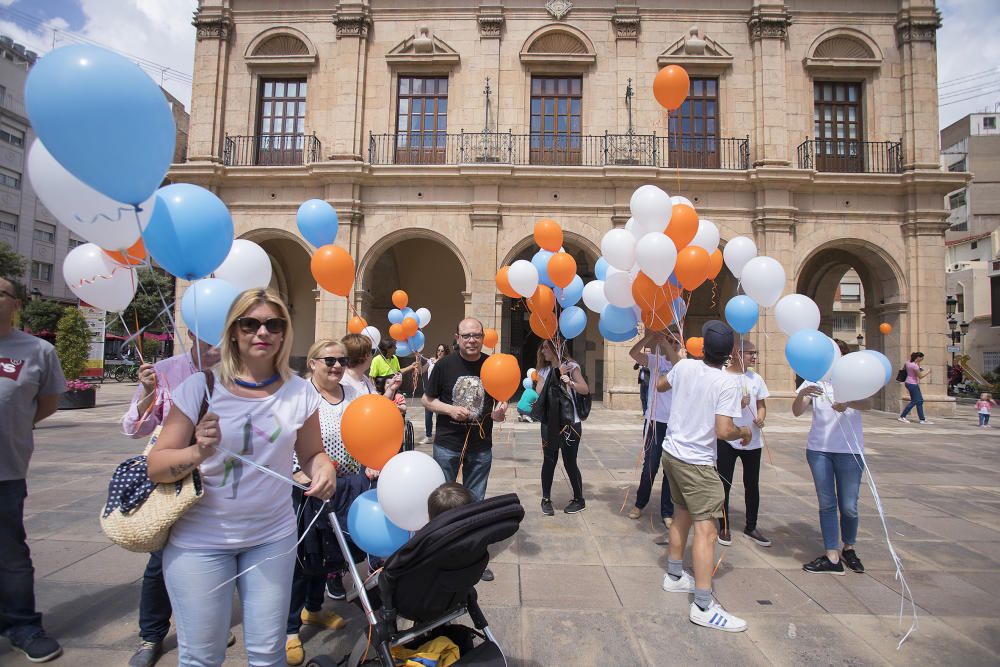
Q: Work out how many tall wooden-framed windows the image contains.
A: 5